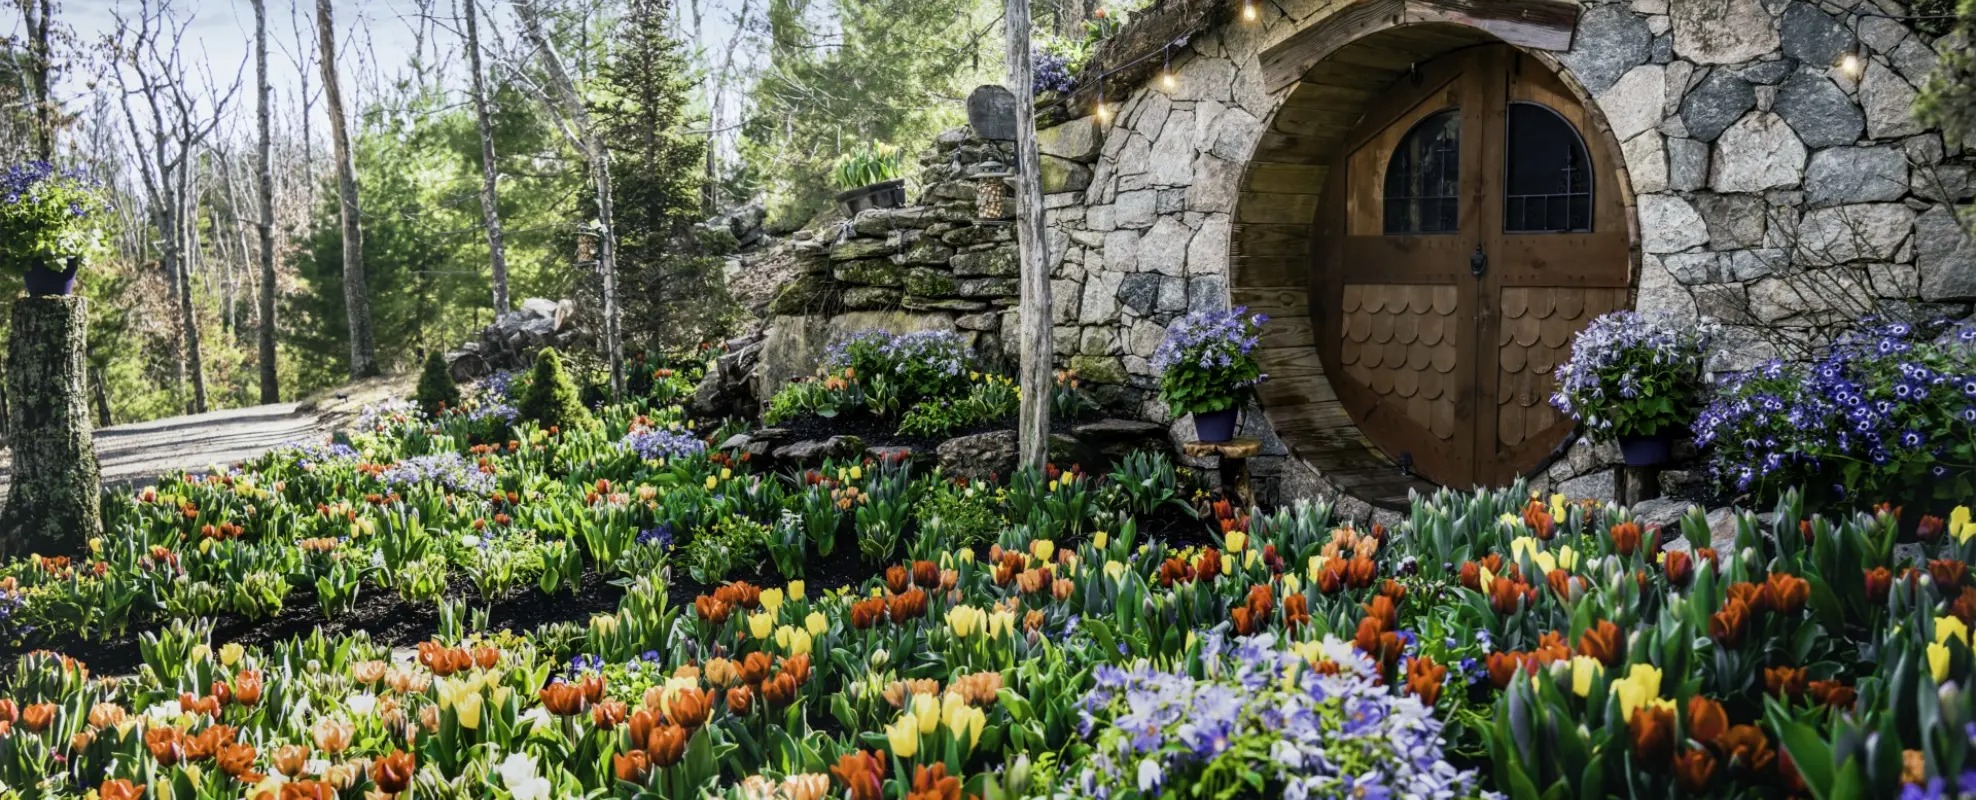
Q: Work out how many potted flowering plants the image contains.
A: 4